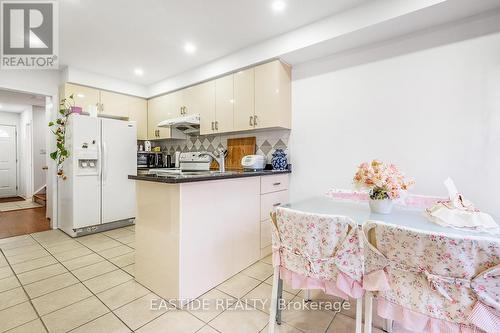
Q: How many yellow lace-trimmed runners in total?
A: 0